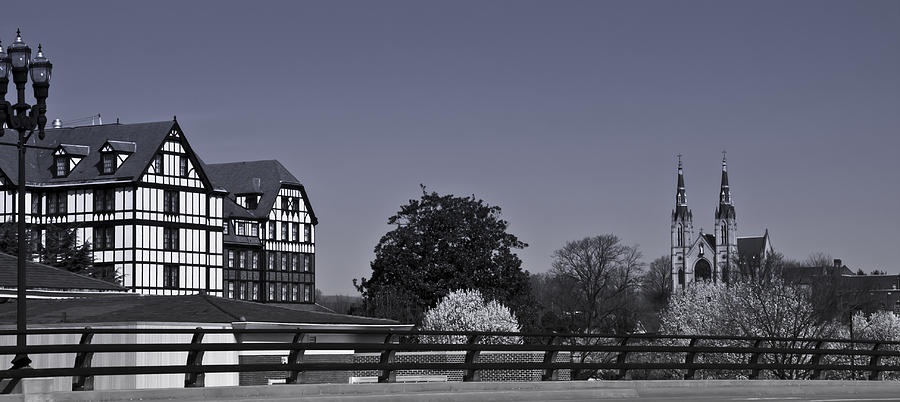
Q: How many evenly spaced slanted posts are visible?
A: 11